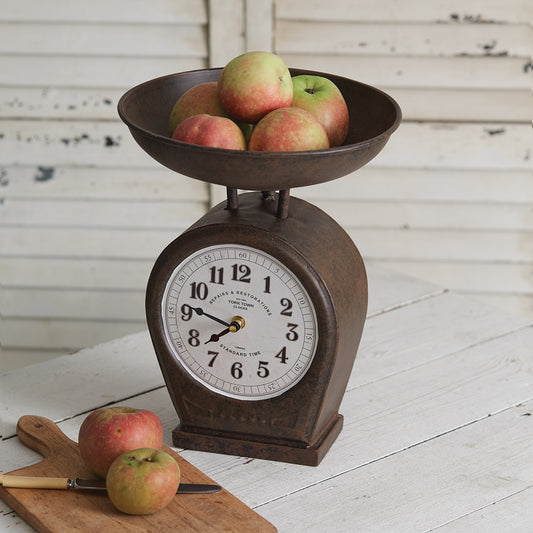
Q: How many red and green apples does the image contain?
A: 7